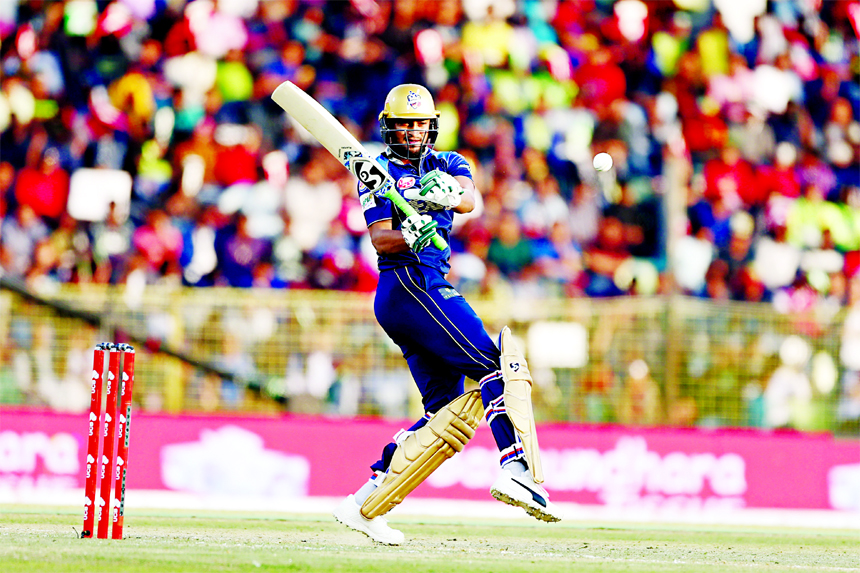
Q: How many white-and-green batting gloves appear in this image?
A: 2